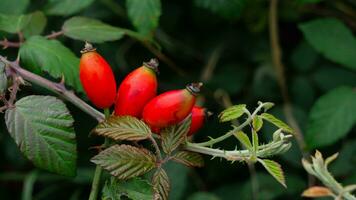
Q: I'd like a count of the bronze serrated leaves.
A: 5